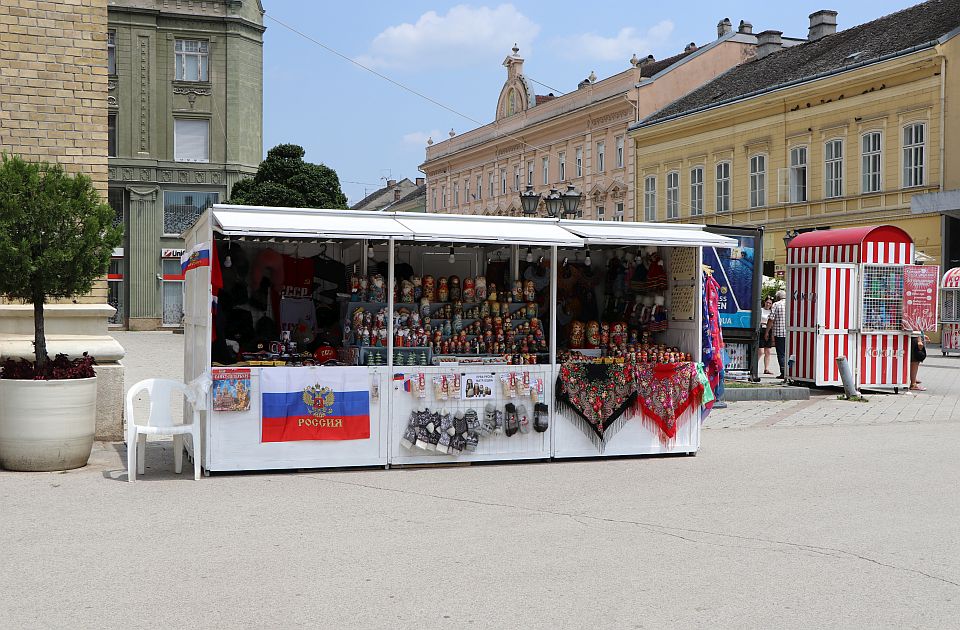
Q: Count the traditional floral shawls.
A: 2